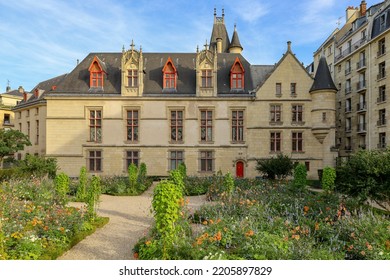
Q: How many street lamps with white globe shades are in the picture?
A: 0